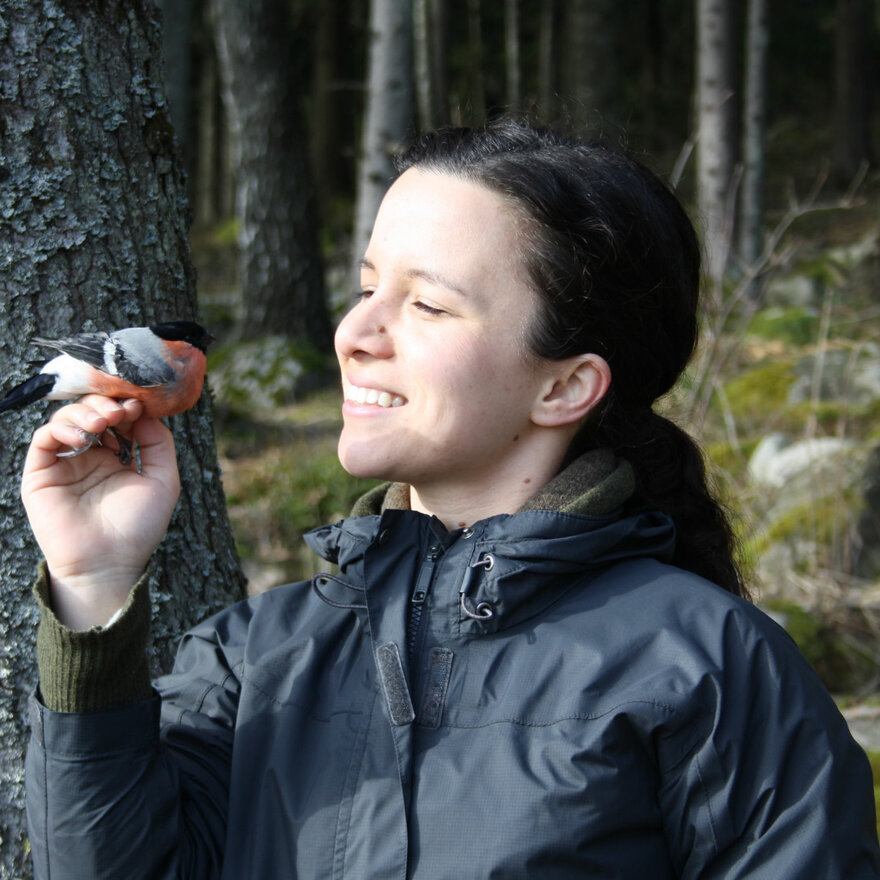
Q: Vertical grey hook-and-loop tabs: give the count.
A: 2